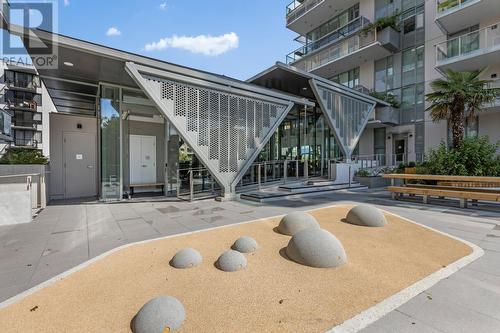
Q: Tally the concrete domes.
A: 7